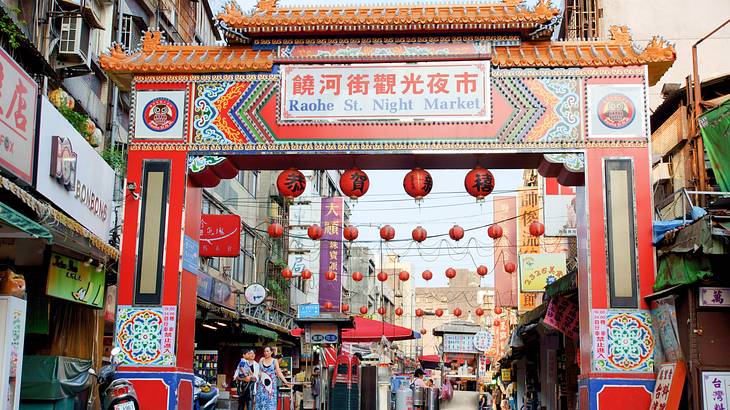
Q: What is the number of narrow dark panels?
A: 2